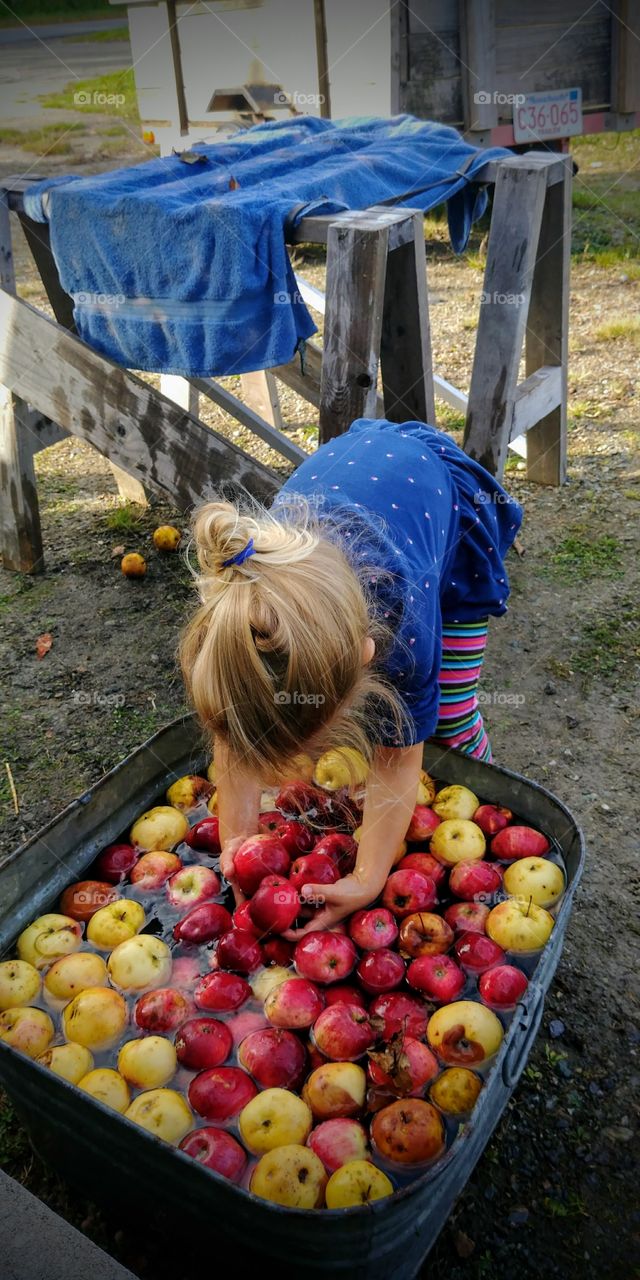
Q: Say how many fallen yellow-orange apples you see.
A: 2